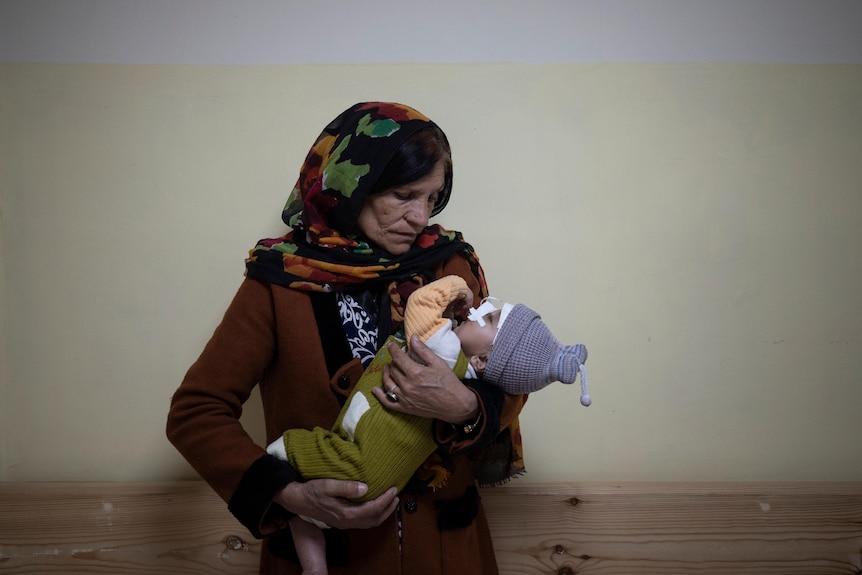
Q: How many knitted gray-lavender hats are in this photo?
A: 1